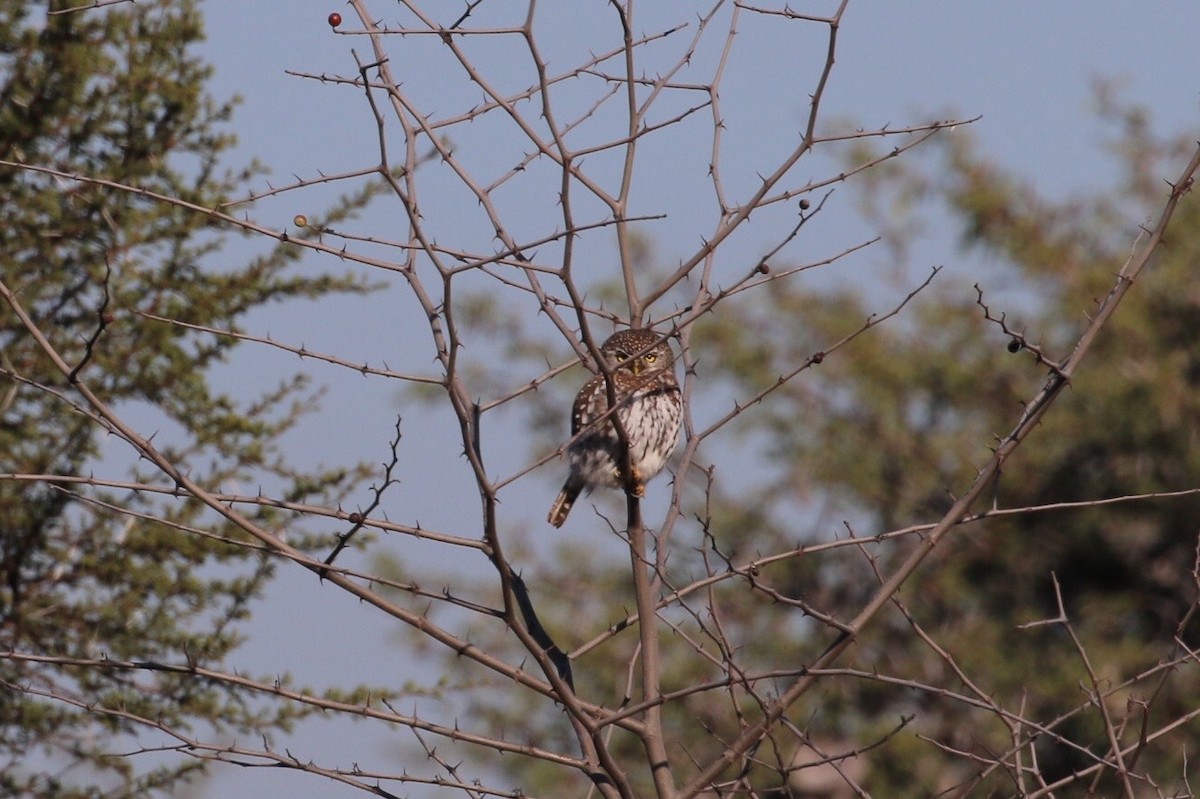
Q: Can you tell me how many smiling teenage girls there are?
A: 0